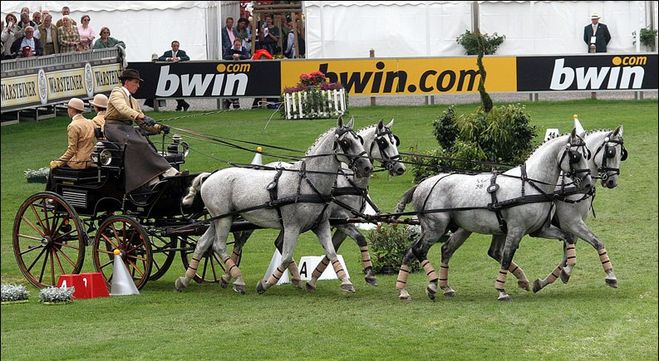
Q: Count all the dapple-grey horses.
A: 4